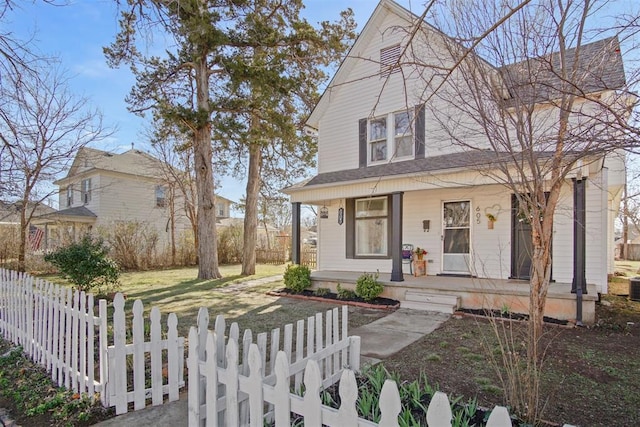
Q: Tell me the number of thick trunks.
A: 2